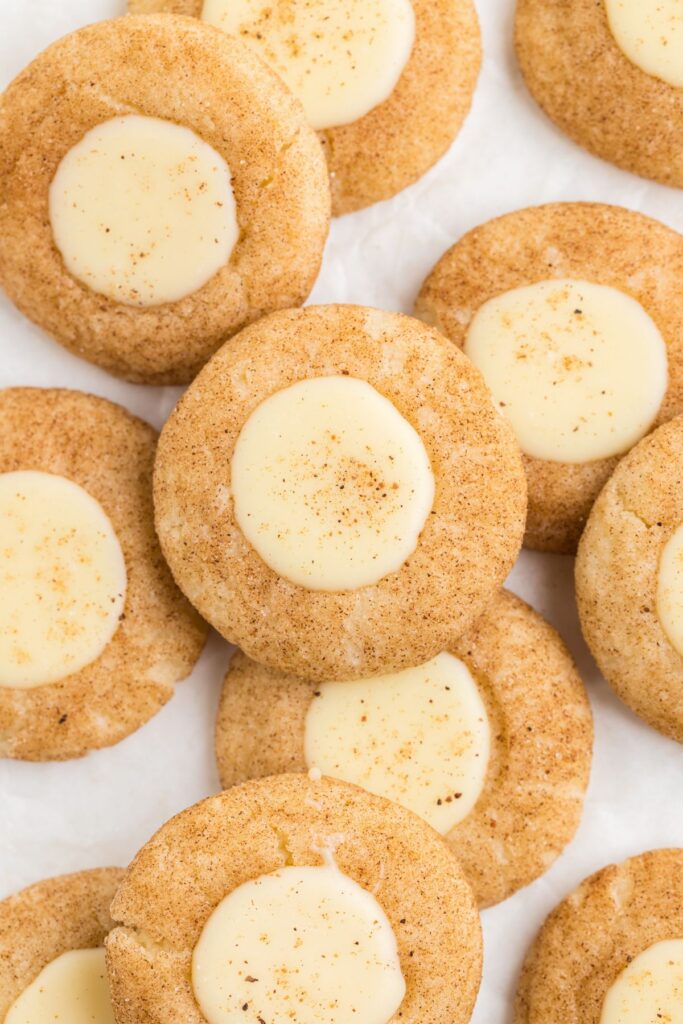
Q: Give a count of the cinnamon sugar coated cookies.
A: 11